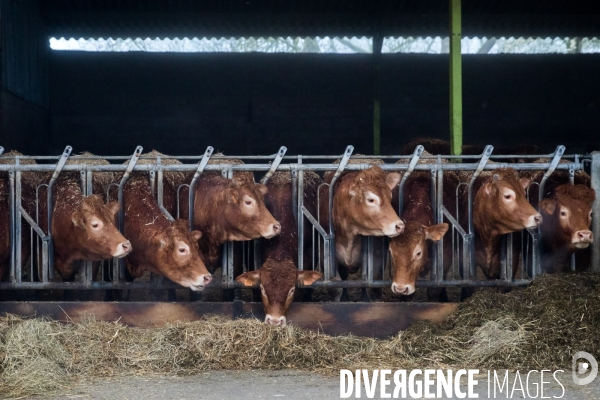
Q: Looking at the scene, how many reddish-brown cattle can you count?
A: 8